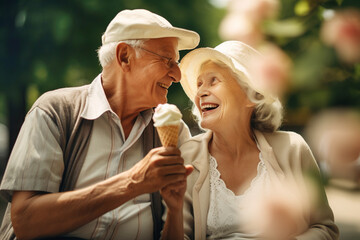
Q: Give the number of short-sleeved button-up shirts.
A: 1